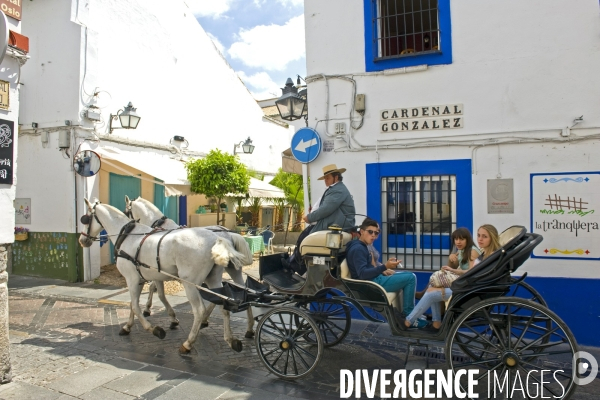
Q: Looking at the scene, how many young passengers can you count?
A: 3